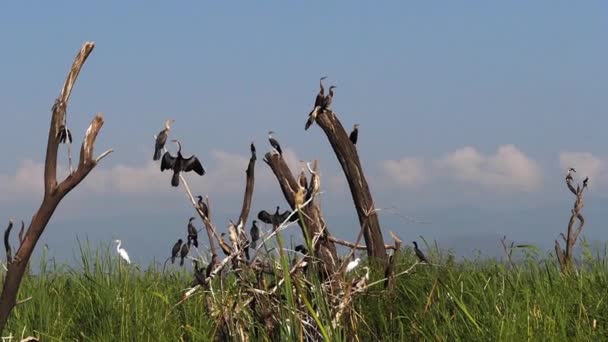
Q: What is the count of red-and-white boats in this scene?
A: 0